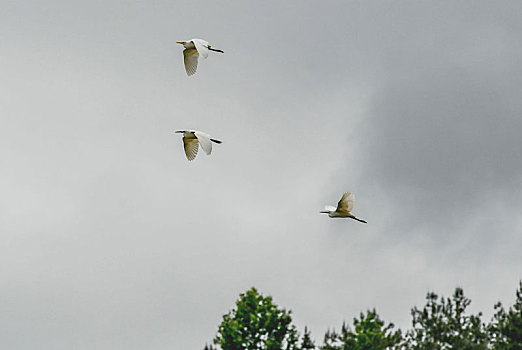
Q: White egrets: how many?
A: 3